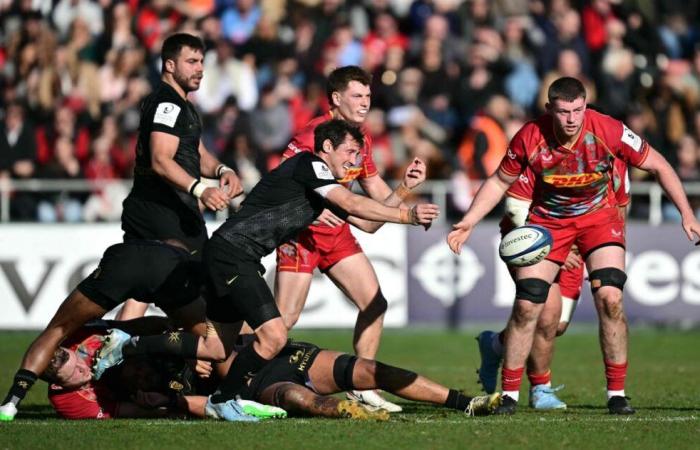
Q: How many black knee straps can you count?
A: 3